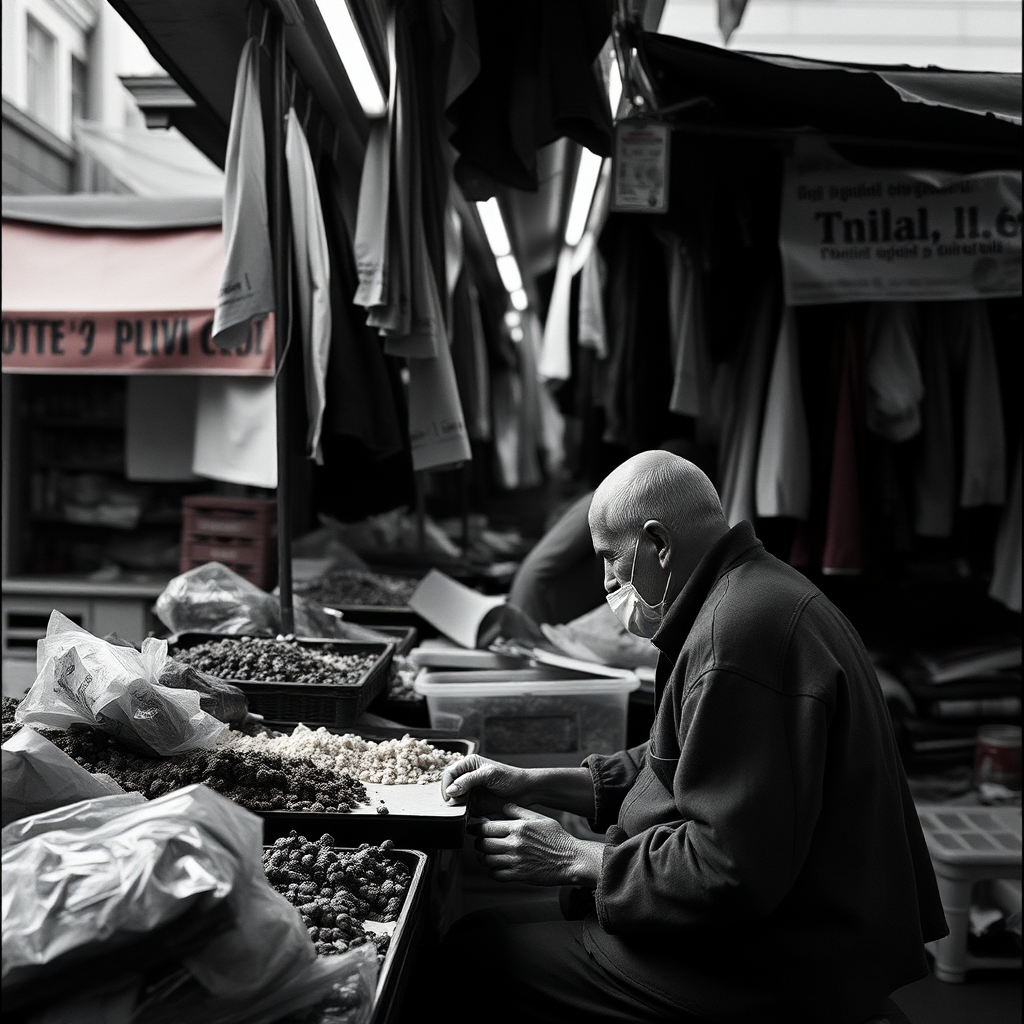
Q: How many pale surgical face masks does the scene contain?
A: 1